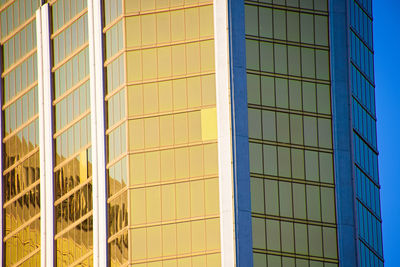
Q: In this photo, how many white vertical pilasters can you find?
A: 3